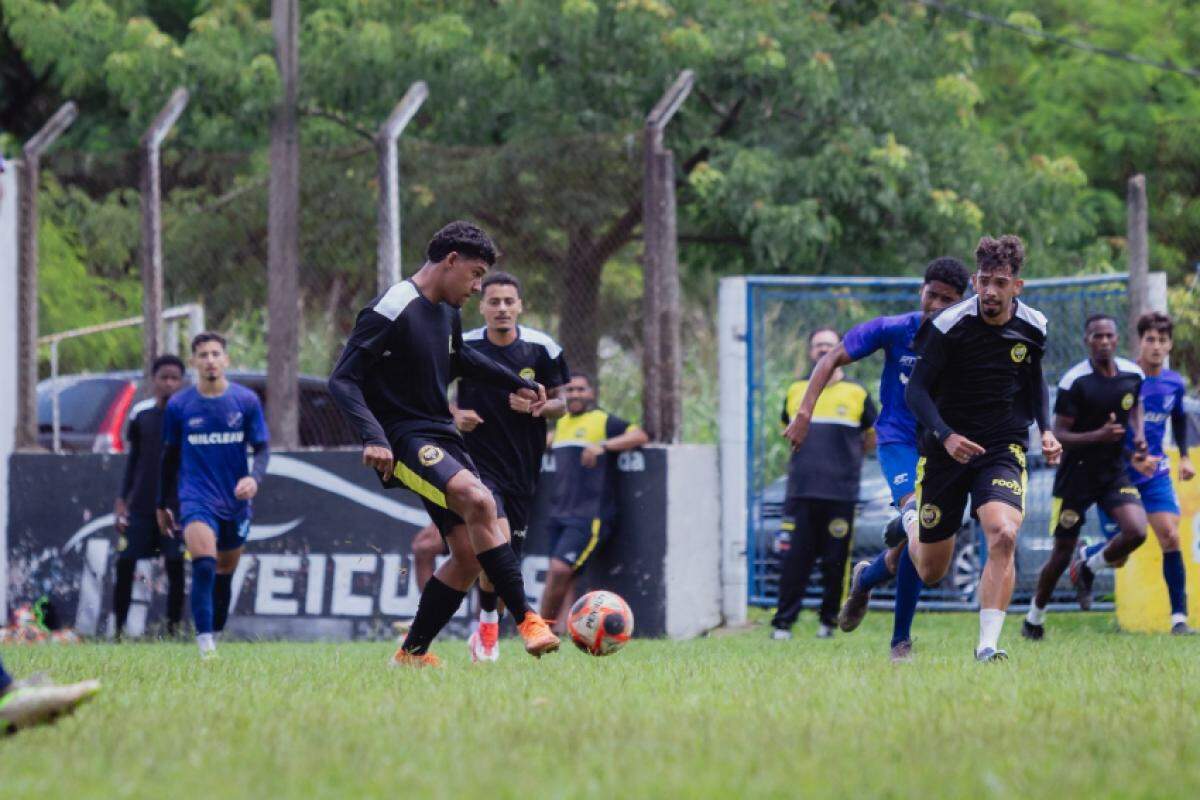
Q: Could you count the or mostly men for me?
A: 10